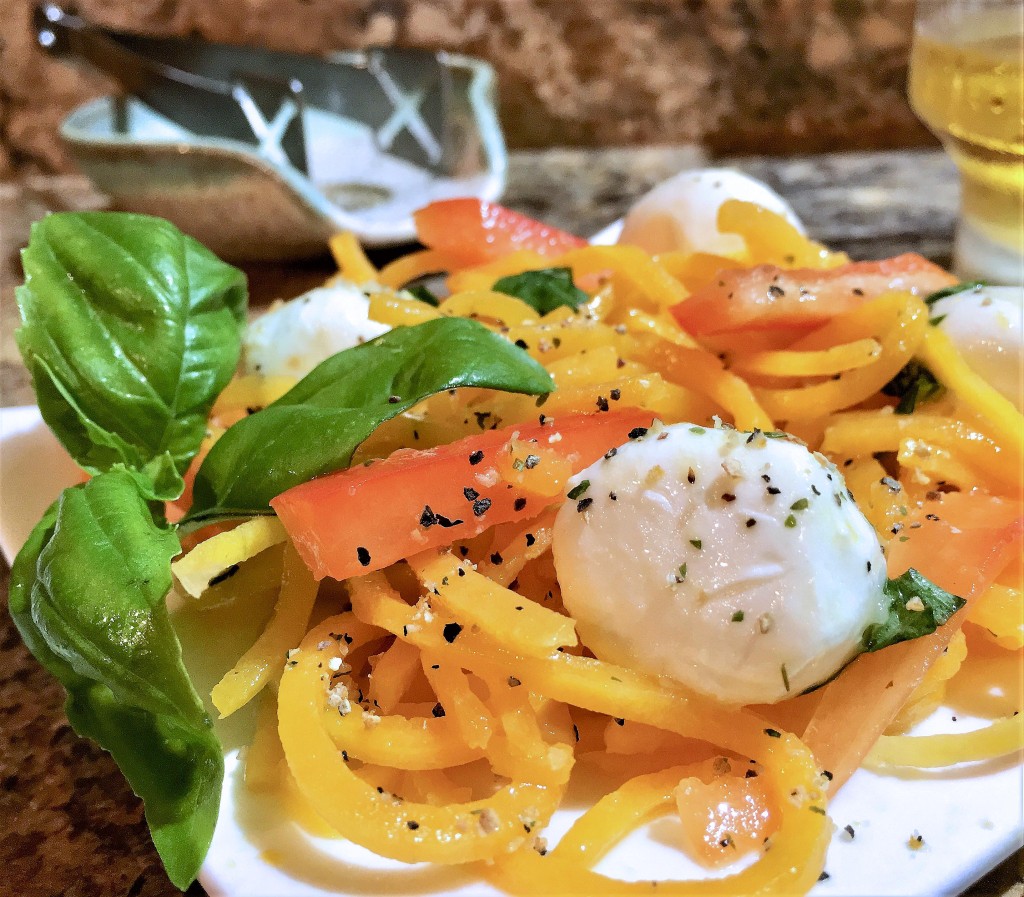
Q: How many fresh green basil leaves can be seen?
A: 3